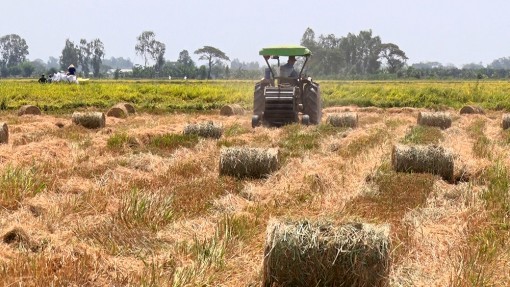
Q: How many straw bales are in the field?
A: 14